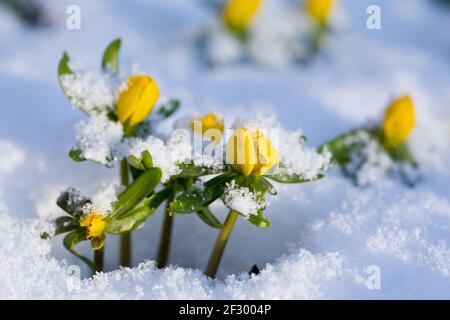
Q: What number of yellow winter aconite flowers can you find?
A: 7